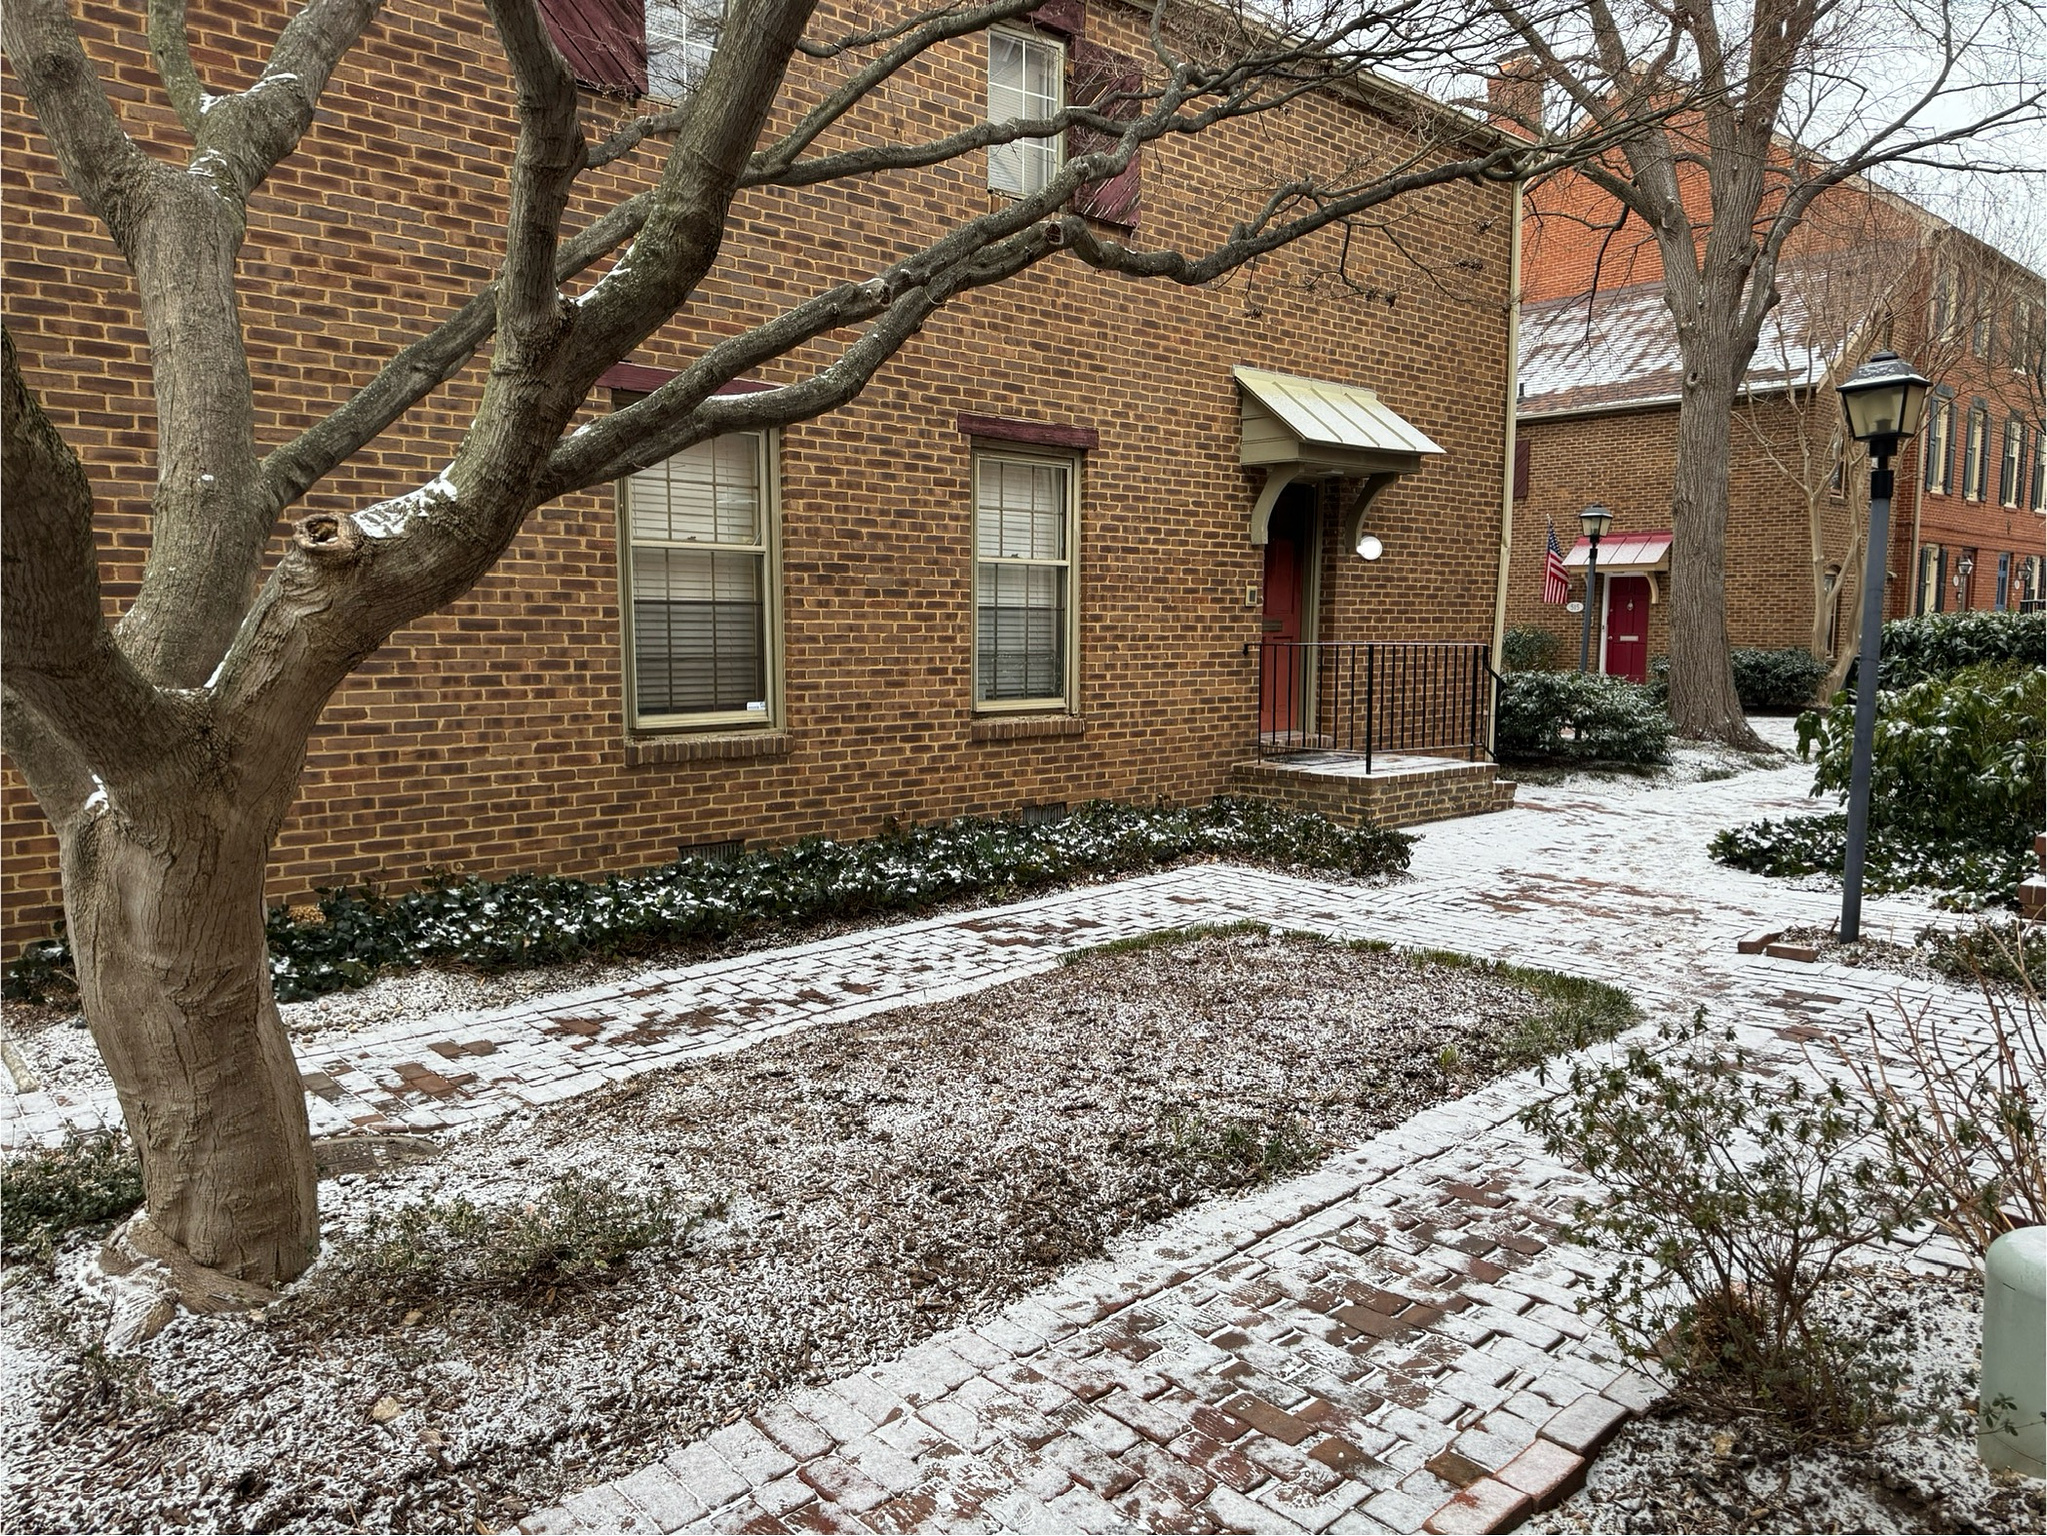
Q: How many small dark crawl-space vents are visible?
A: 2